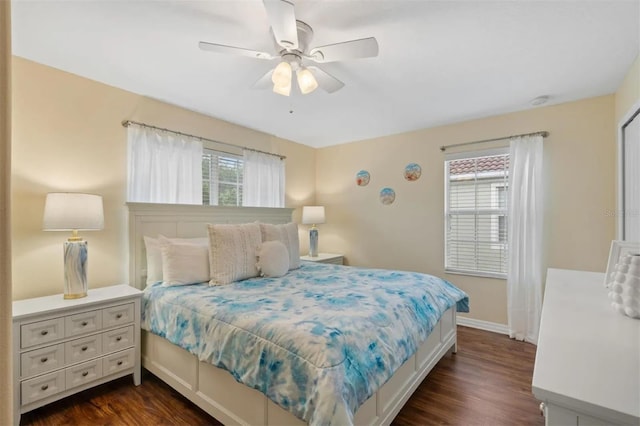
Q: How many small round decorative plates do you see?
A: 3